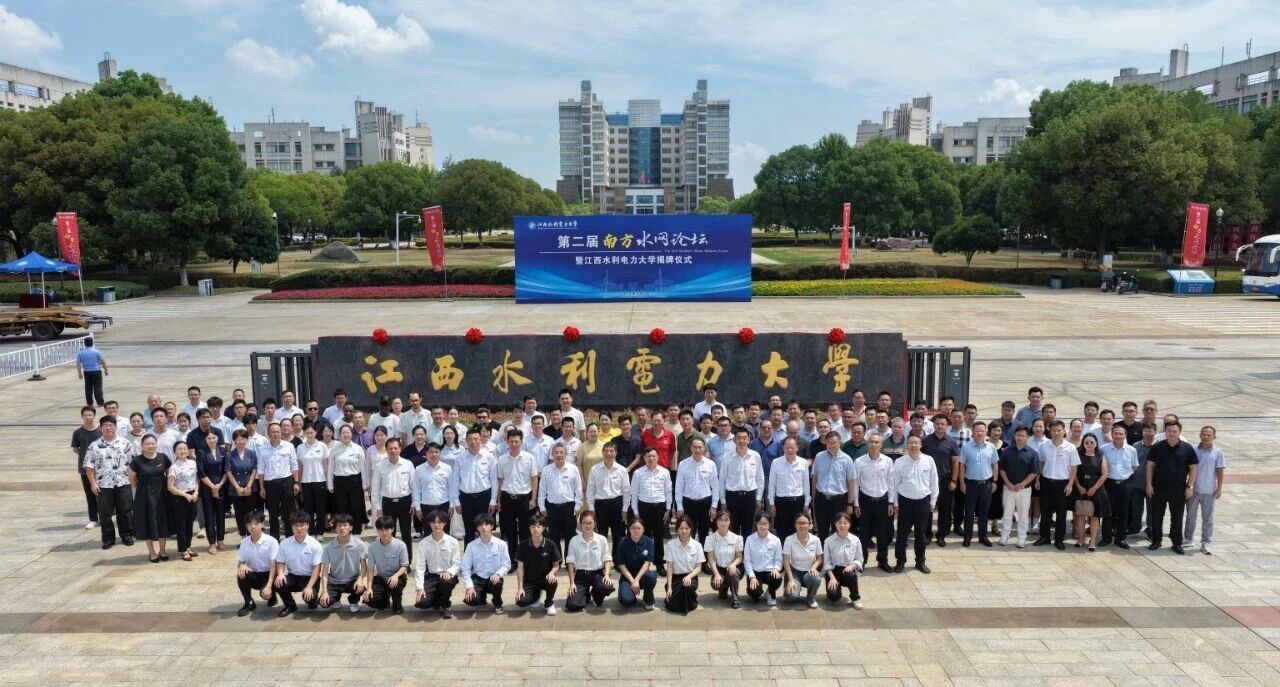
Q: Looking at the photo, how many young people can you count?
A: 14